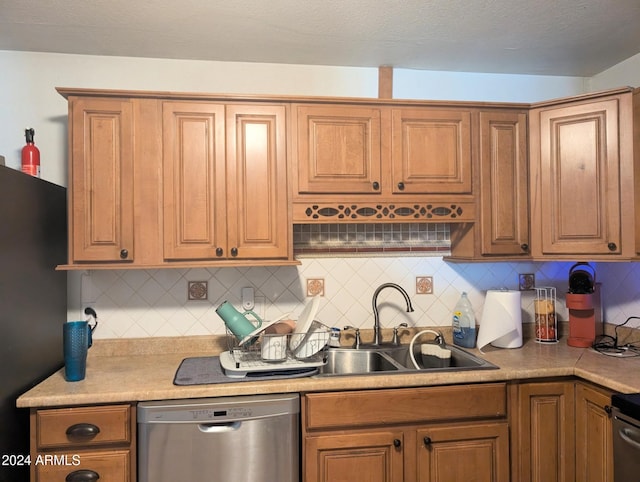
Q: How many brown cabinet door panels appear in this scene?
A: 11